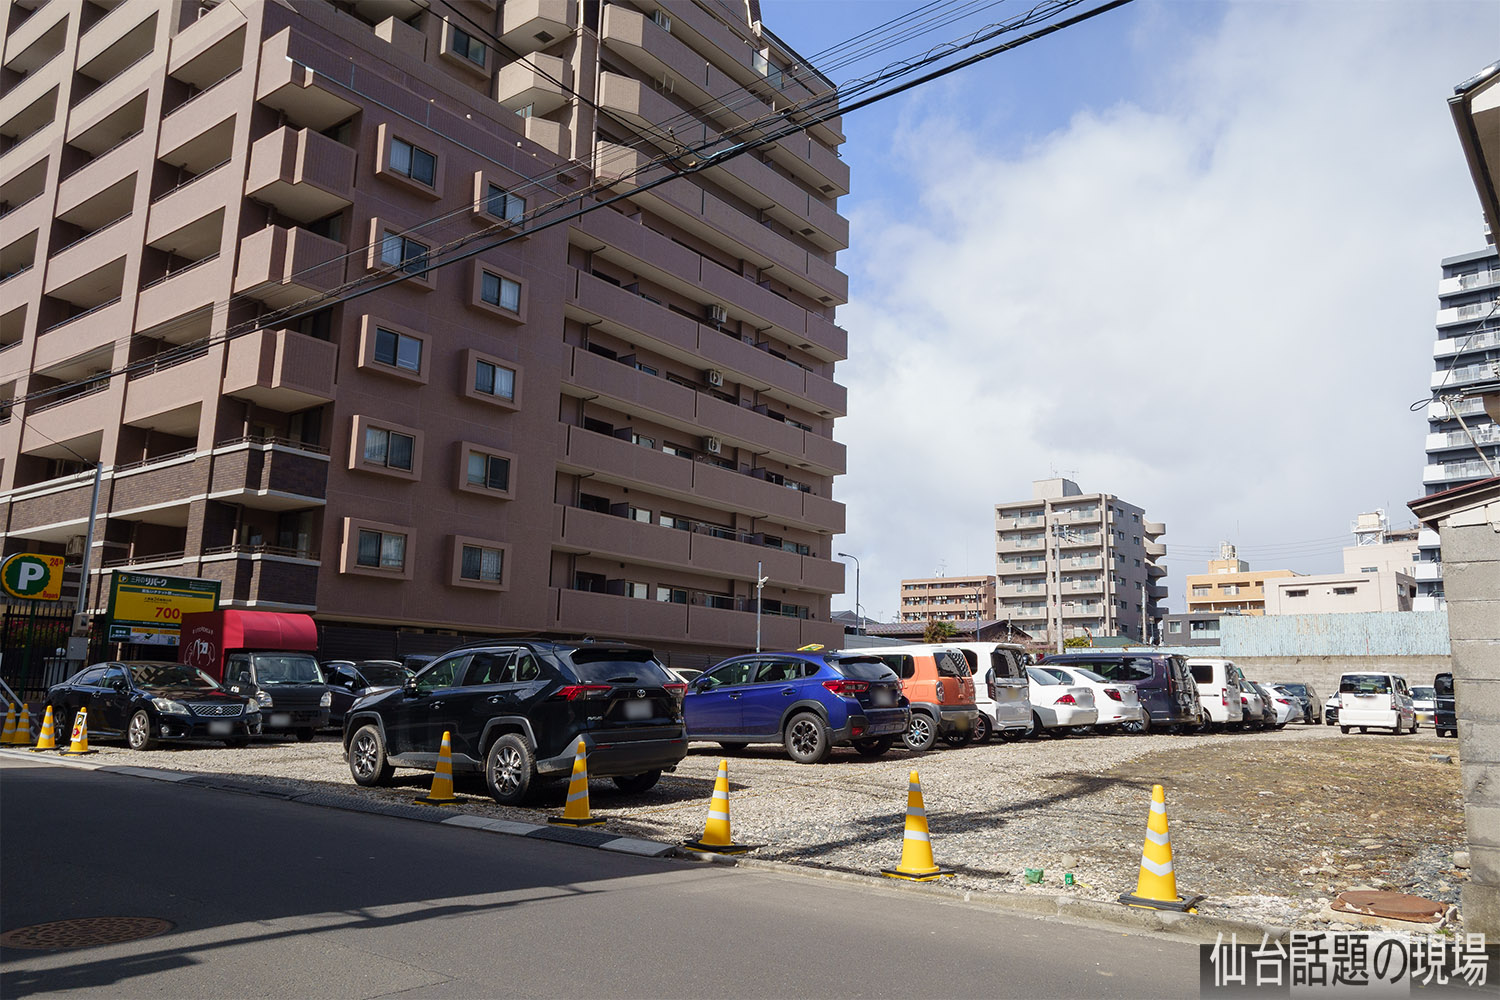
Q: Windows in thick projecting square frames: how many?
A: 11